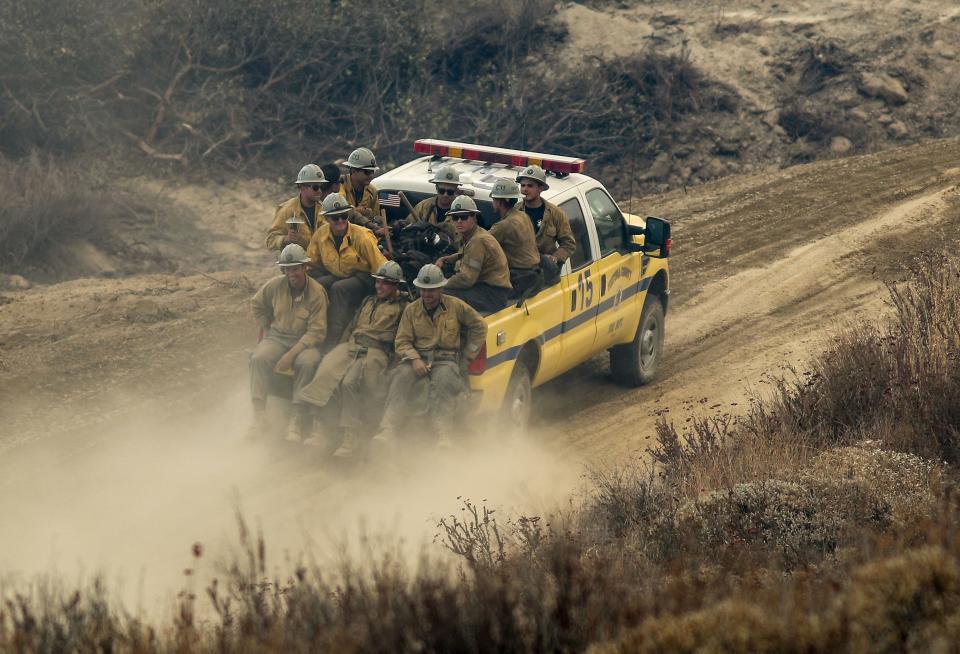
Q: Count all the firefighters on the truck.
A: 11